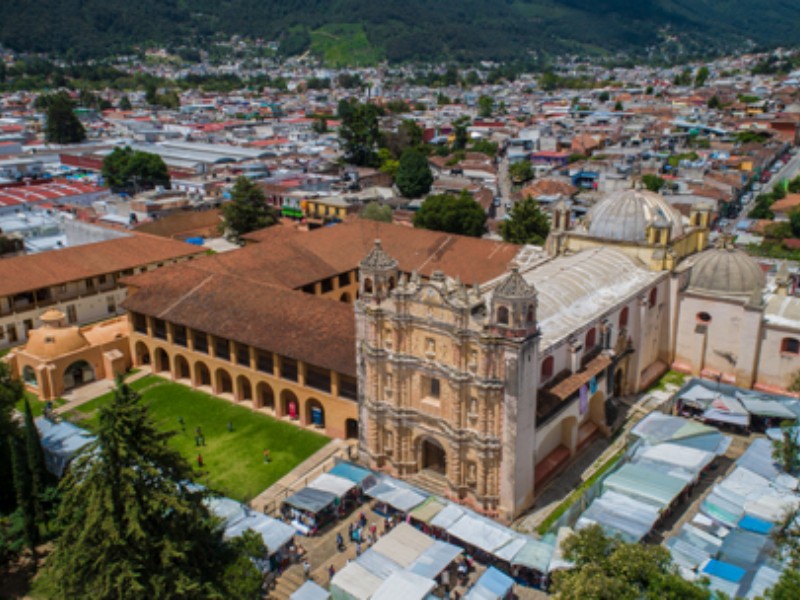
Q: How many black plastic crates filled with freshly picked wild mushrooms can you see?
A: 0